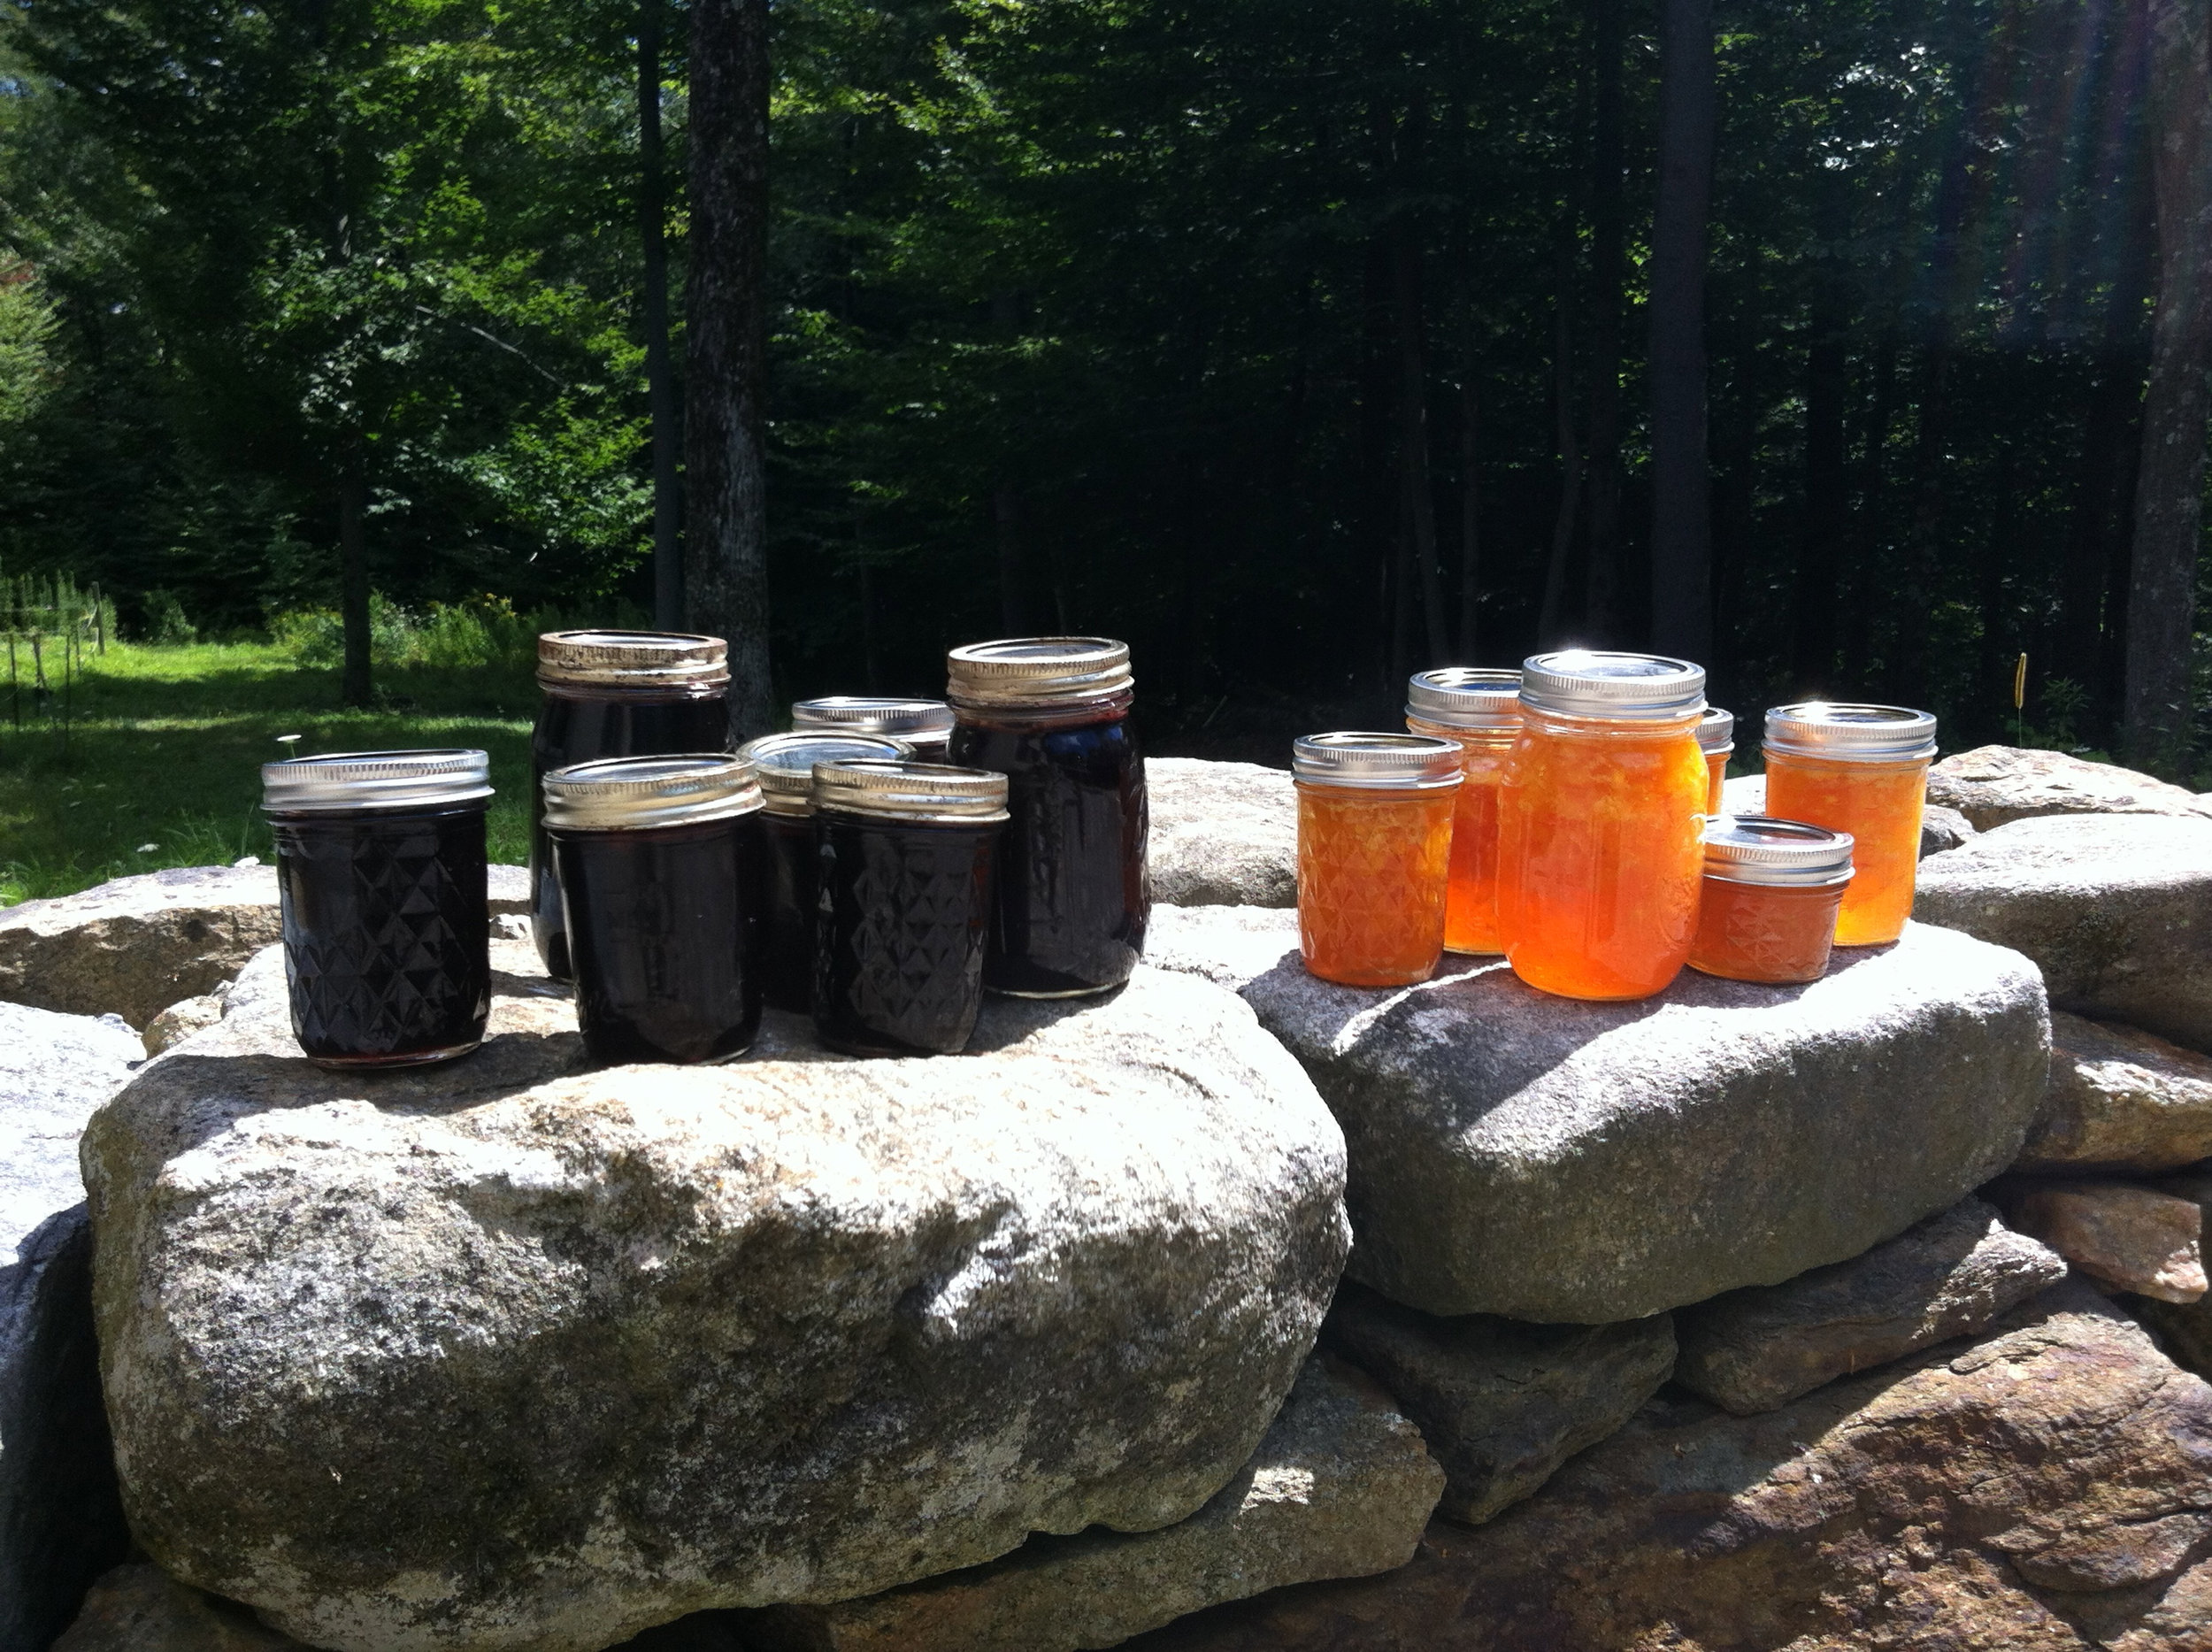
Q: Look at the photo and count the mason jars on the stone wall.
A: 13